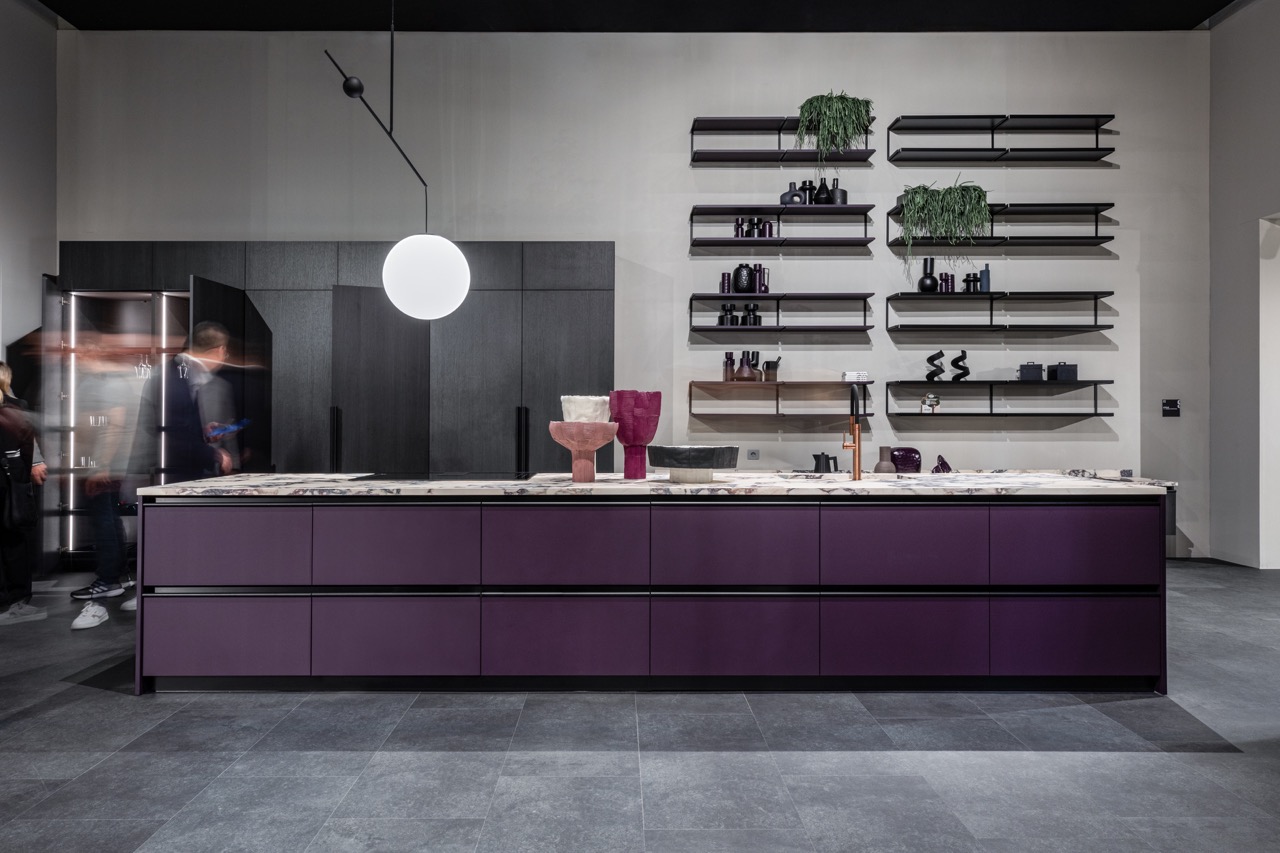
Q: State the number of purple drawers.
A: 12